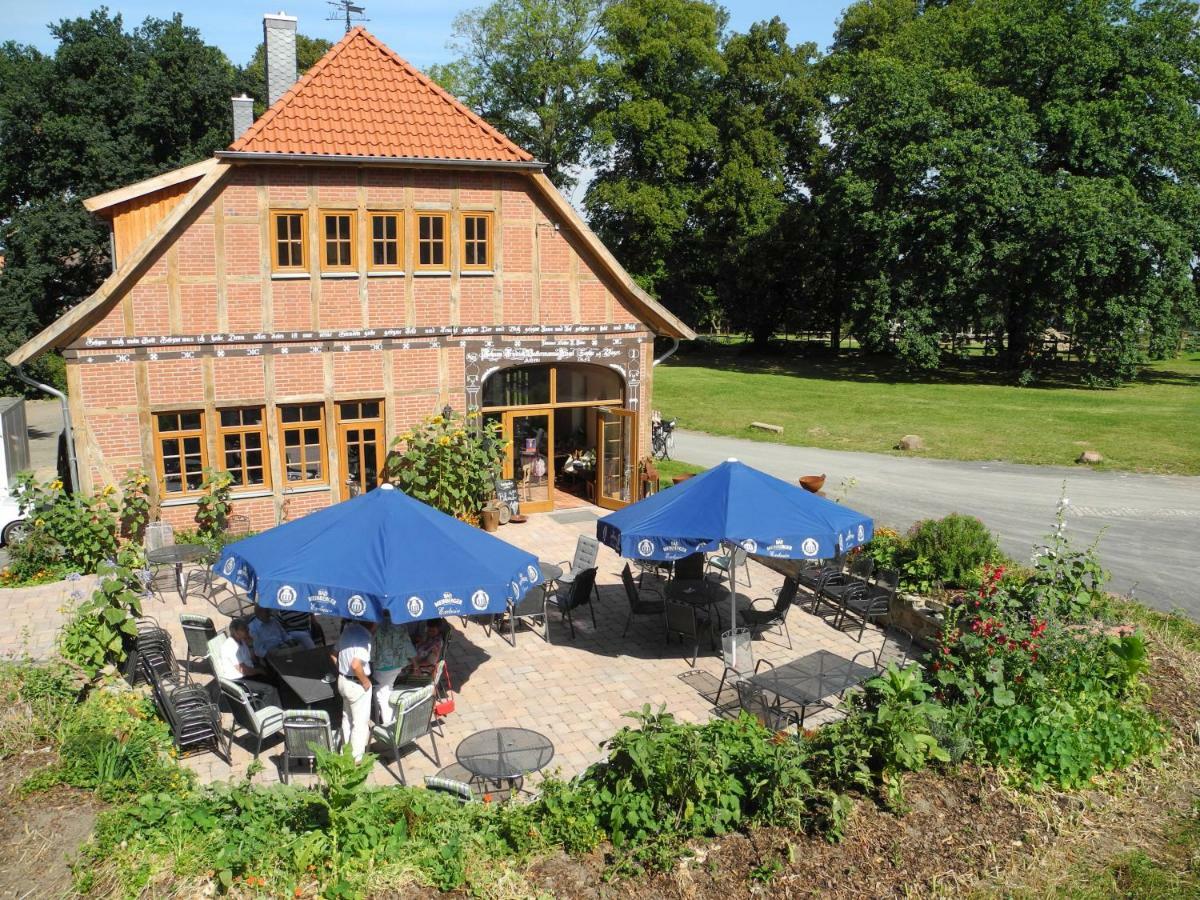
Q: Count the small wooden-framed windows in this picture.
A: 5